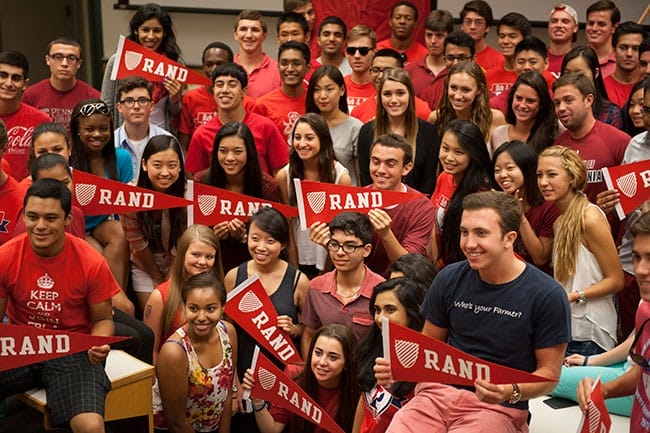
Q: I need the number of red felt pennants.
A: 10